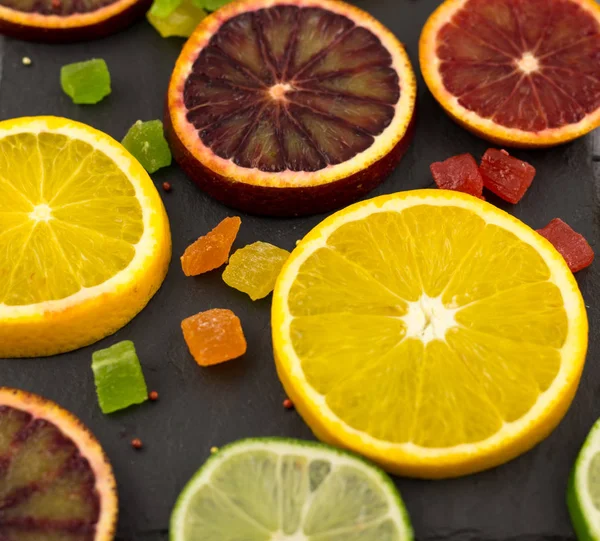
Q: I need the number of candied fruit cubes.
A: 12